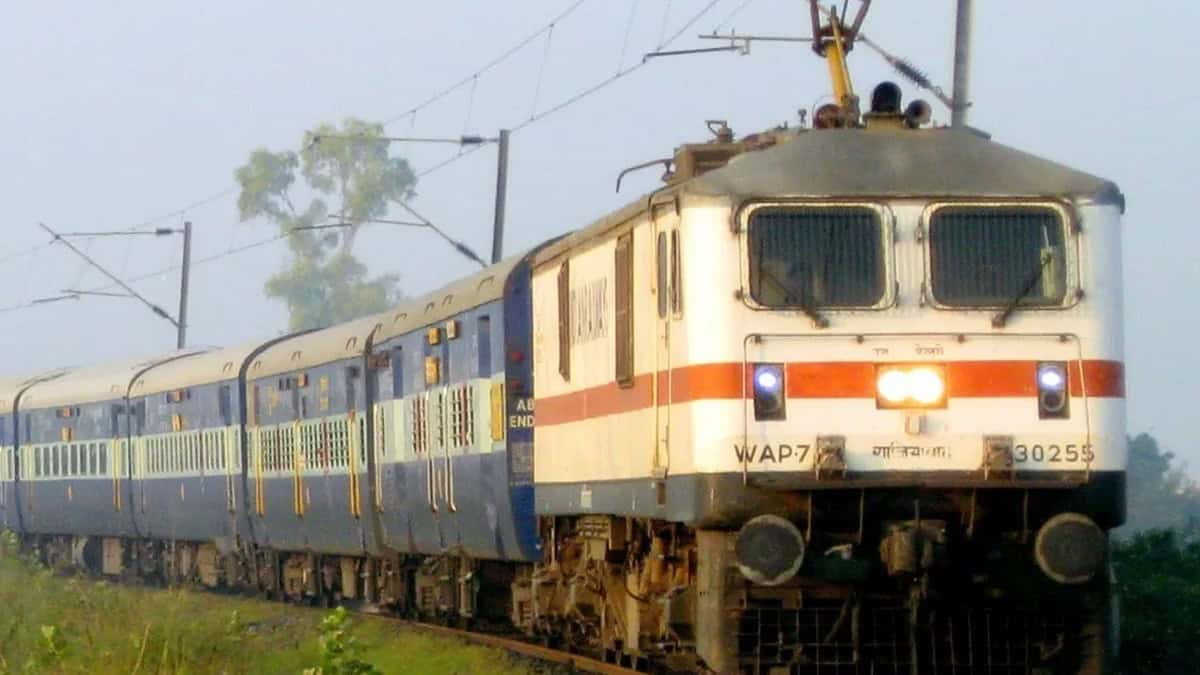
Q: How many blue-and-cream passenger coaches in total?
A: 5